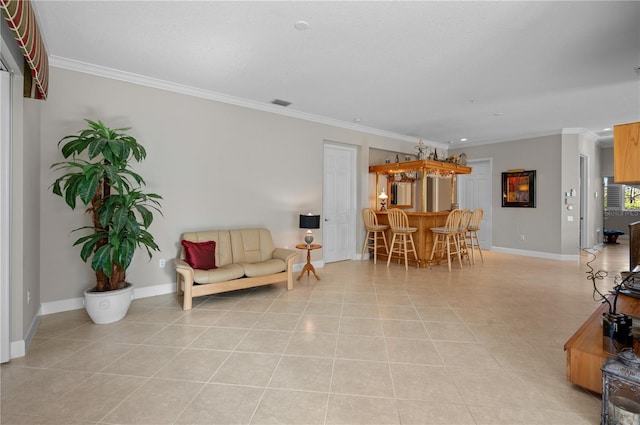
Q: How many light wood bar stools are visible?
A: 5